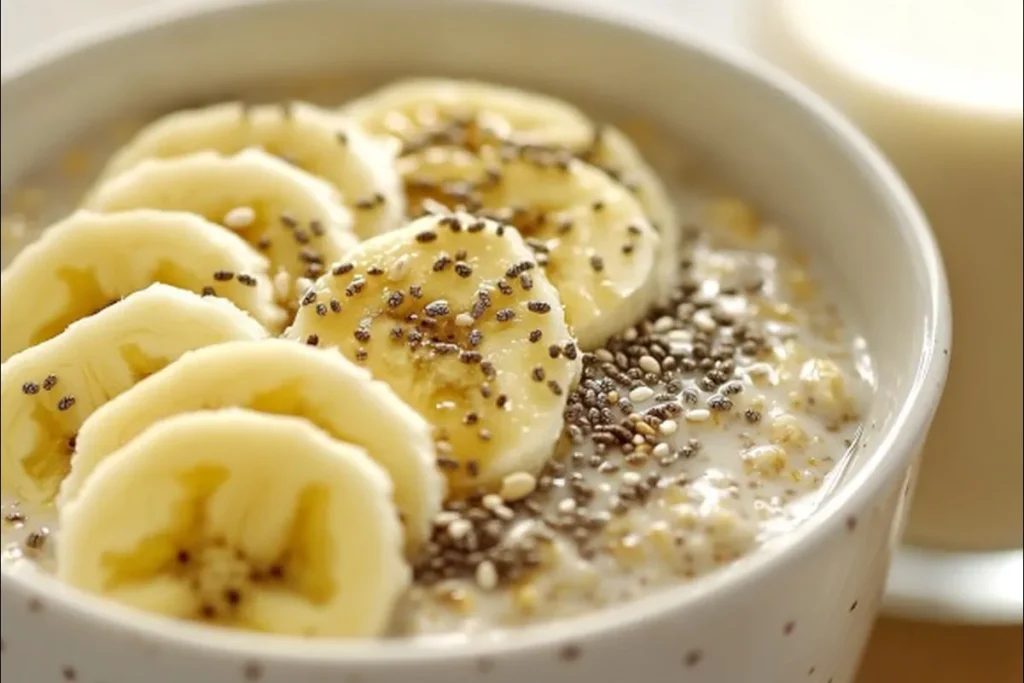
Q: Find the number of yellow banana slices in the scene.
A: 10